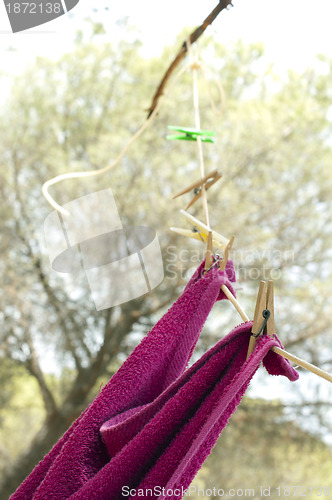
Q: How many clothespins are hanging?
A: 5